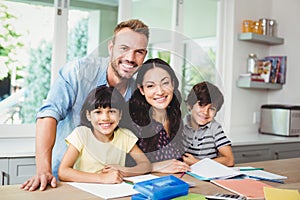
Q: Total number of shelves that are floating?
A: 2